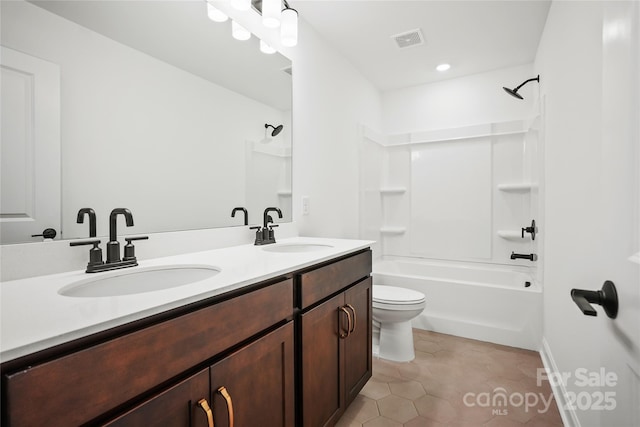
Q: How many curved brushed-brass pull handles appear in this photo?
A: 4